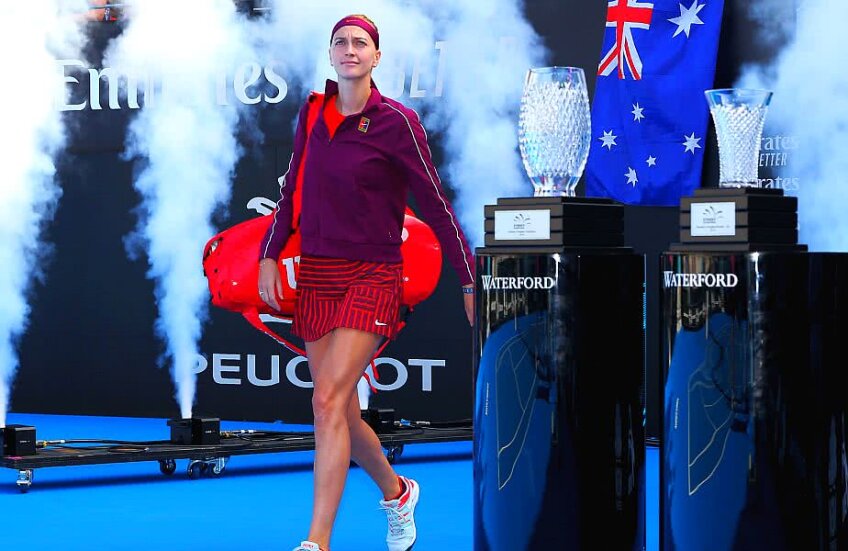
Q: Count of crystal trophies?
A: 2